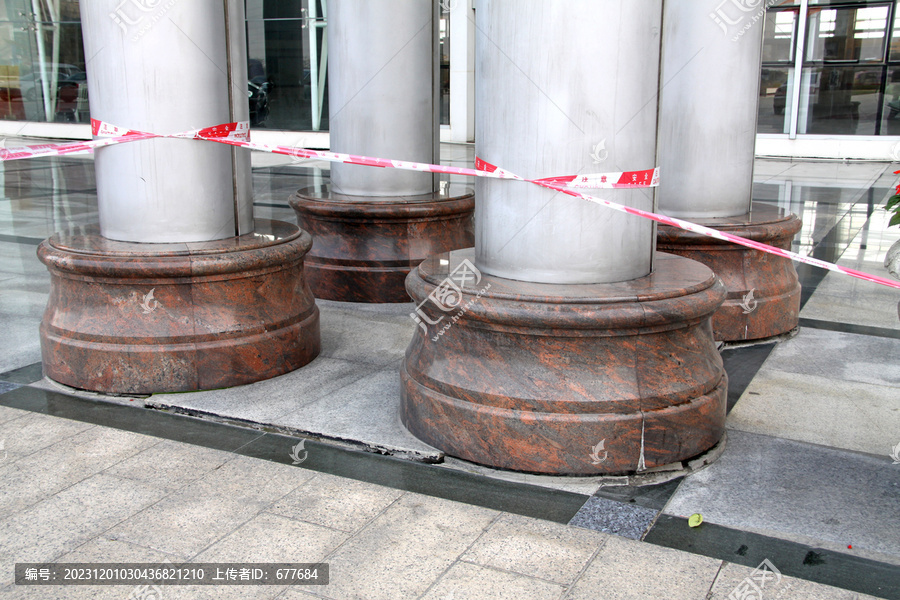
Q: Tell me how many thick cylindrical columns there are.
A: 4